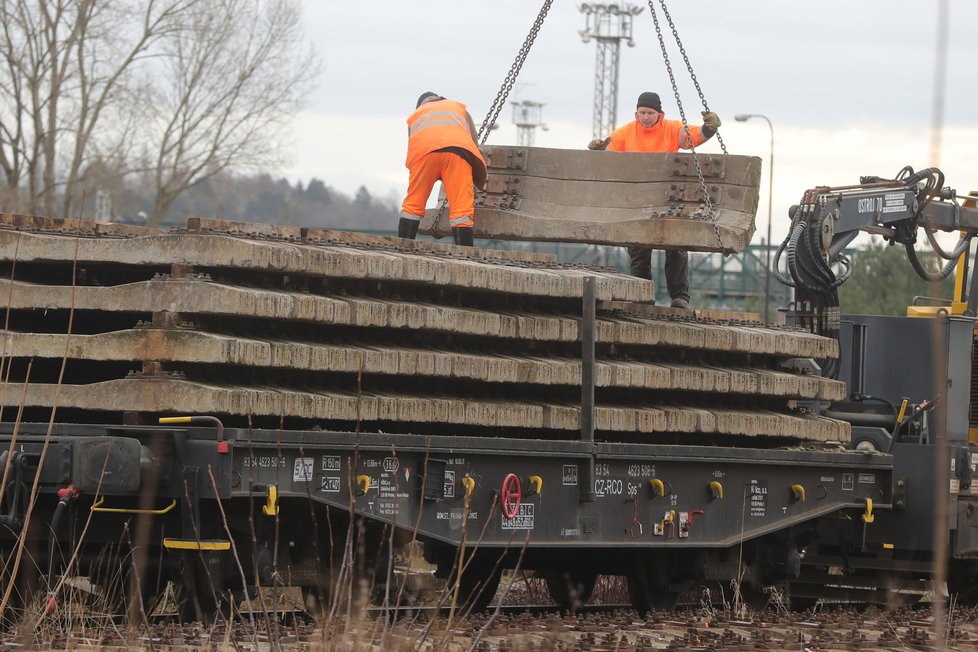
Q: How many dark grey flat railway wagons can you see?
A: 1